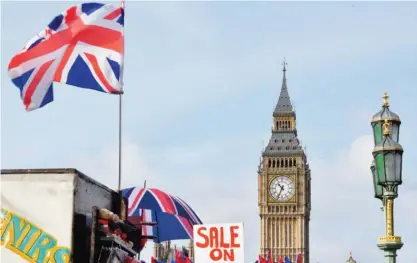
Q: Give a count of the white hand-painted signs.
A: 1